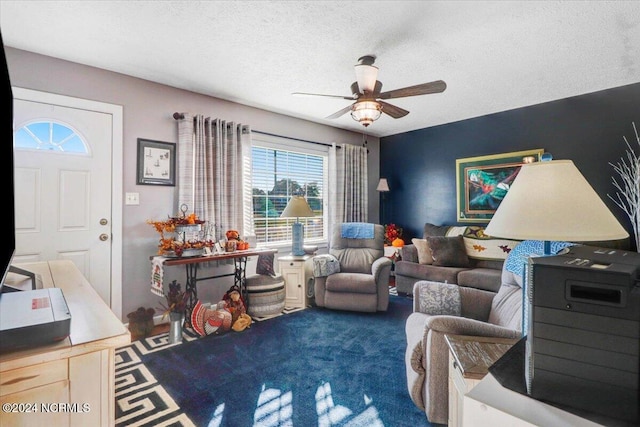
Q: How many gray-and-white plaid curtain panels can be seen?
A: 2